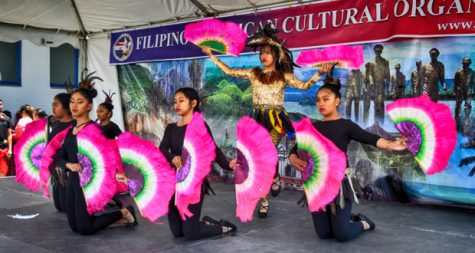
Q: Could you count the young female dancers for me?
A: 6